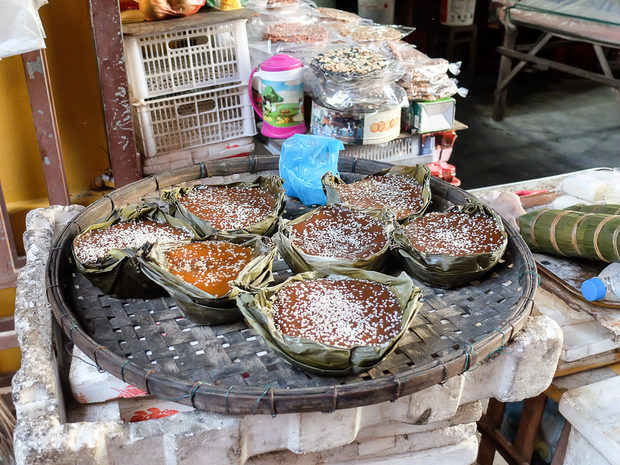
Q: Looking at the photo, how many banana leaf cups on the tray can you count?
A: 7